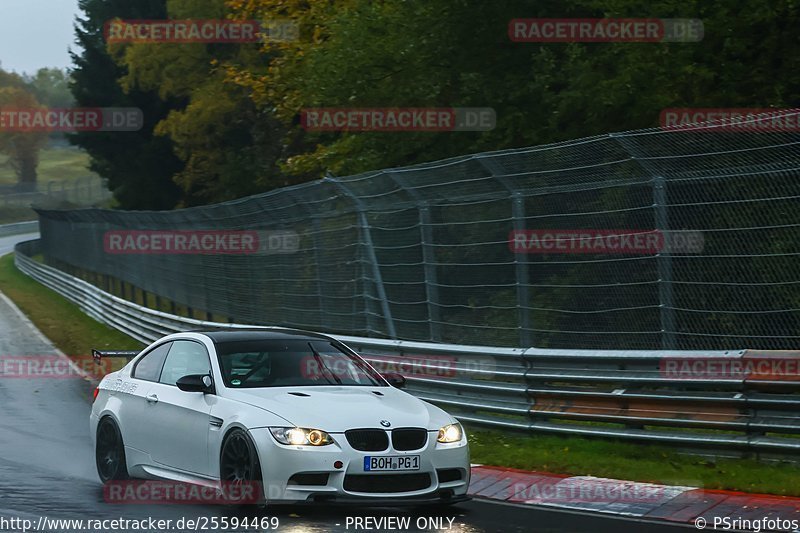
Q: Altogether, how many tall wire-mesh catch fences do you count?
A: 1